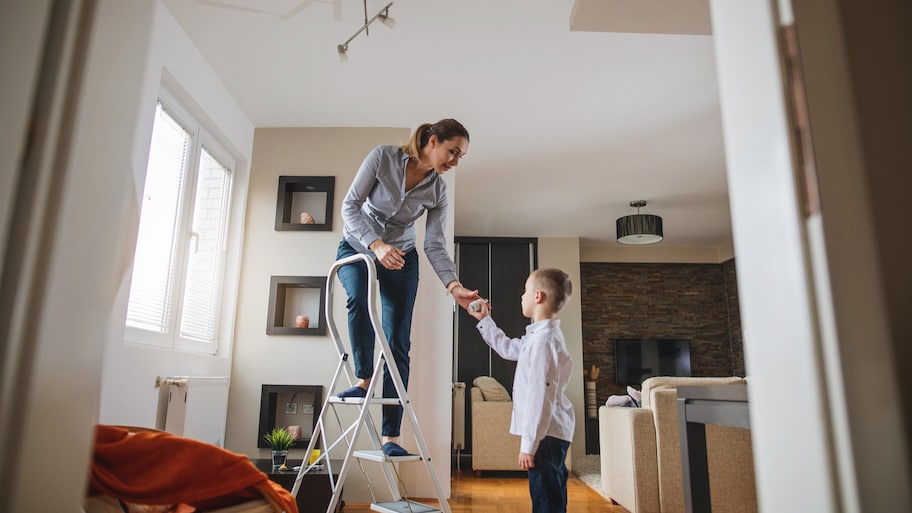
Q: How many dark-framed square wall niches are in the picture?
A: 3